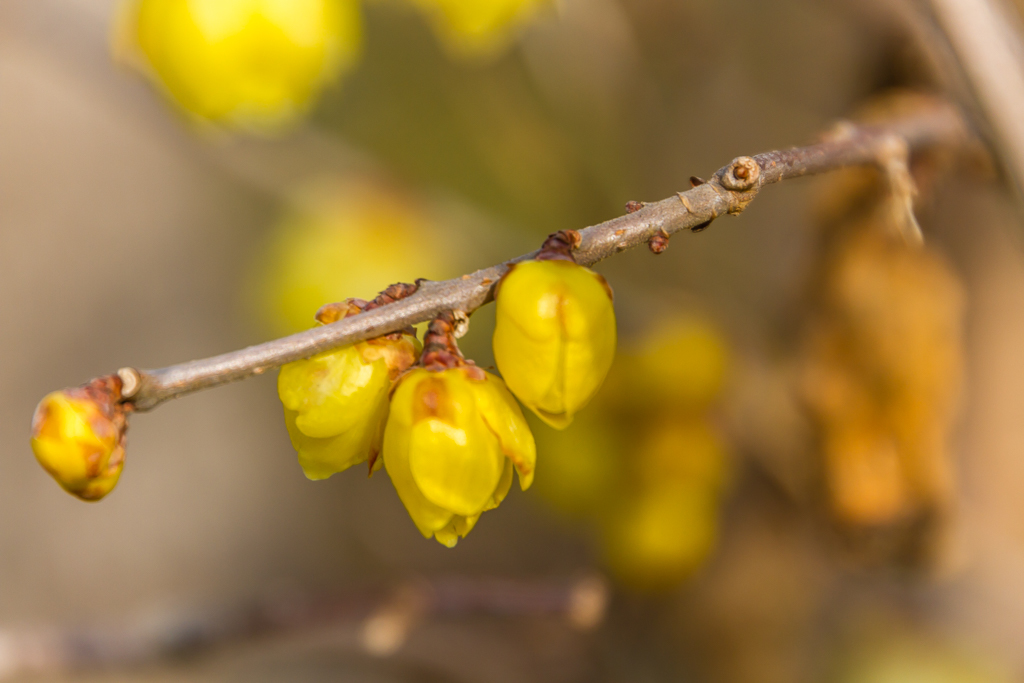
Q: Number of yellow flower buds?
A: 4